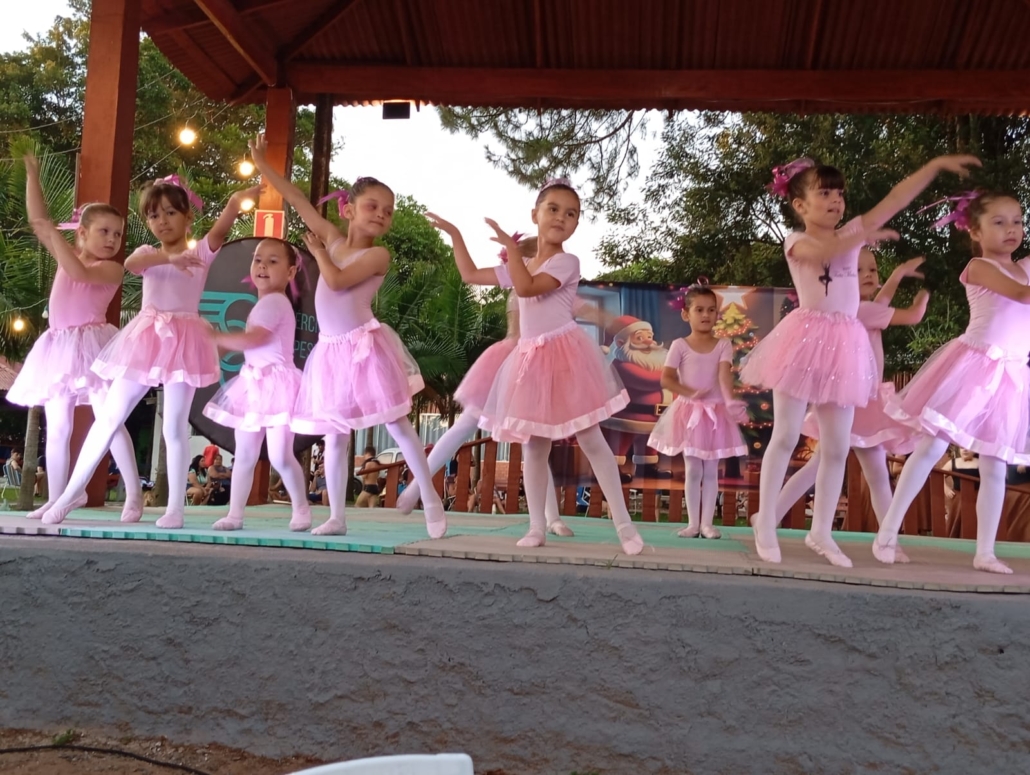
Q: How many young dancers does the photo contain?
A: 10